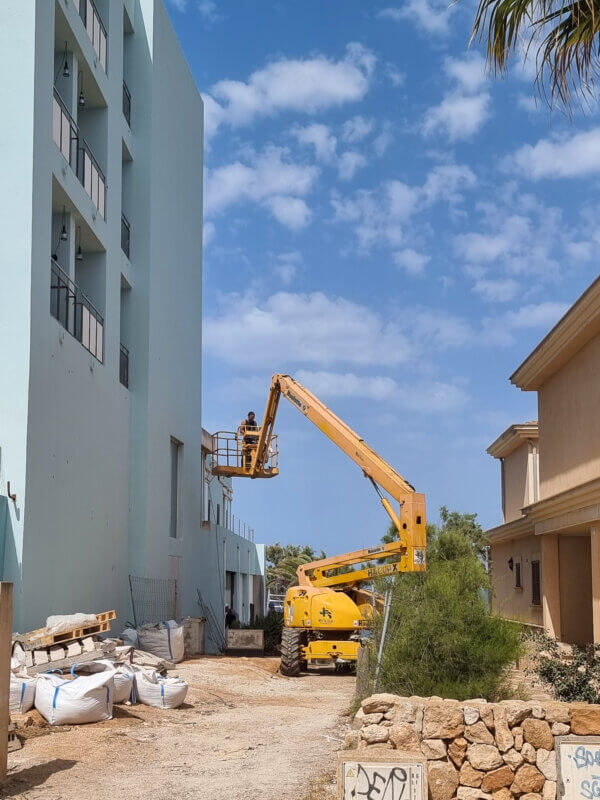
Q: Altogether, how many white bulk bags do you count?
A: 5